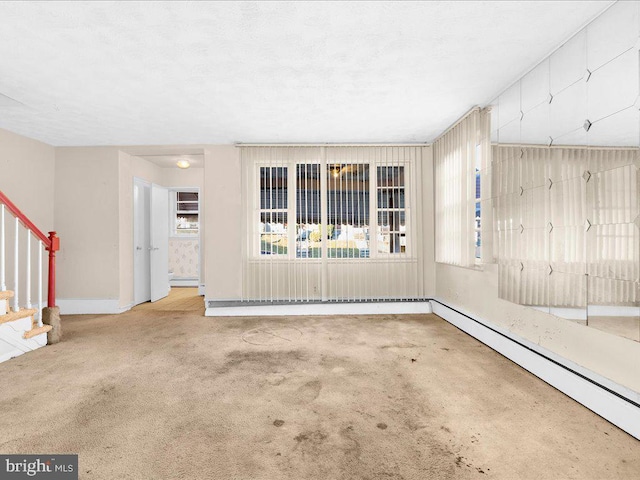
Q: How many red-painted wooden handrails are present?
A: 1